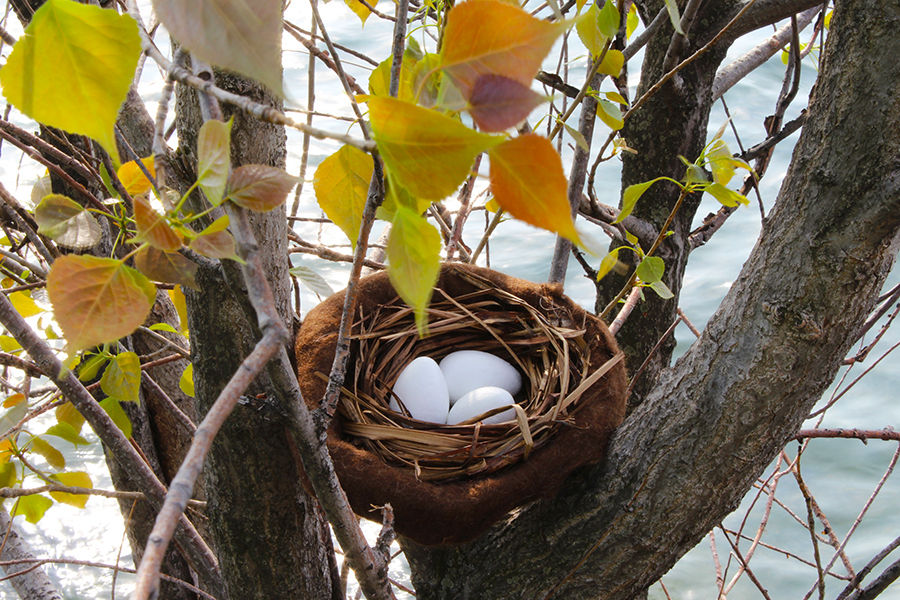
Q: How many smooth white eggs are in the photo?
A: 3